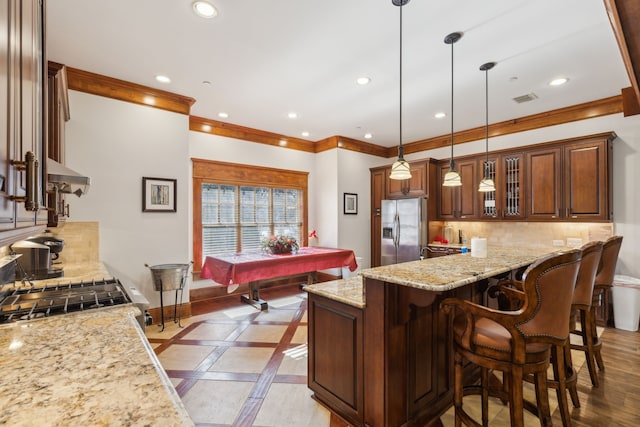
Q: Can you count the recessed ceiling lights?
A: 9